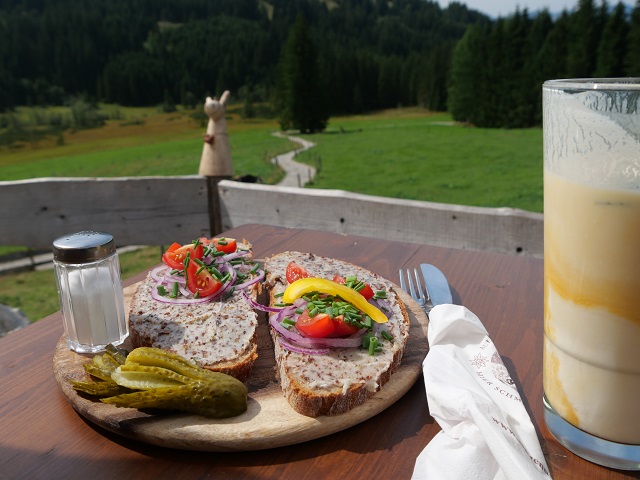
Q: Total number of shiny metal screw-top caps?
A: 1